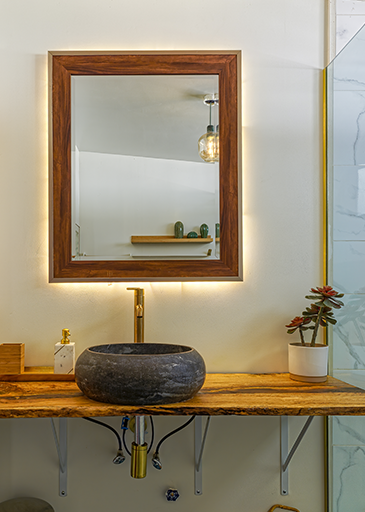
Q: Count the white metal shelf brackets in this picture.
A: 3